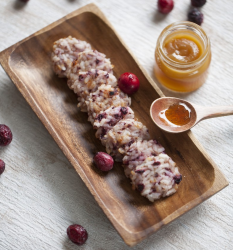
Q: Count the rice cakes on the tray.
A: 8